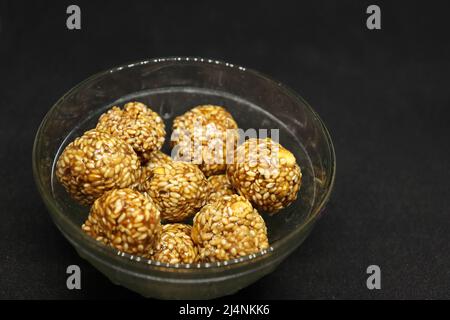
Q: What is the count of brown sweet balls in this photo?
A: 10